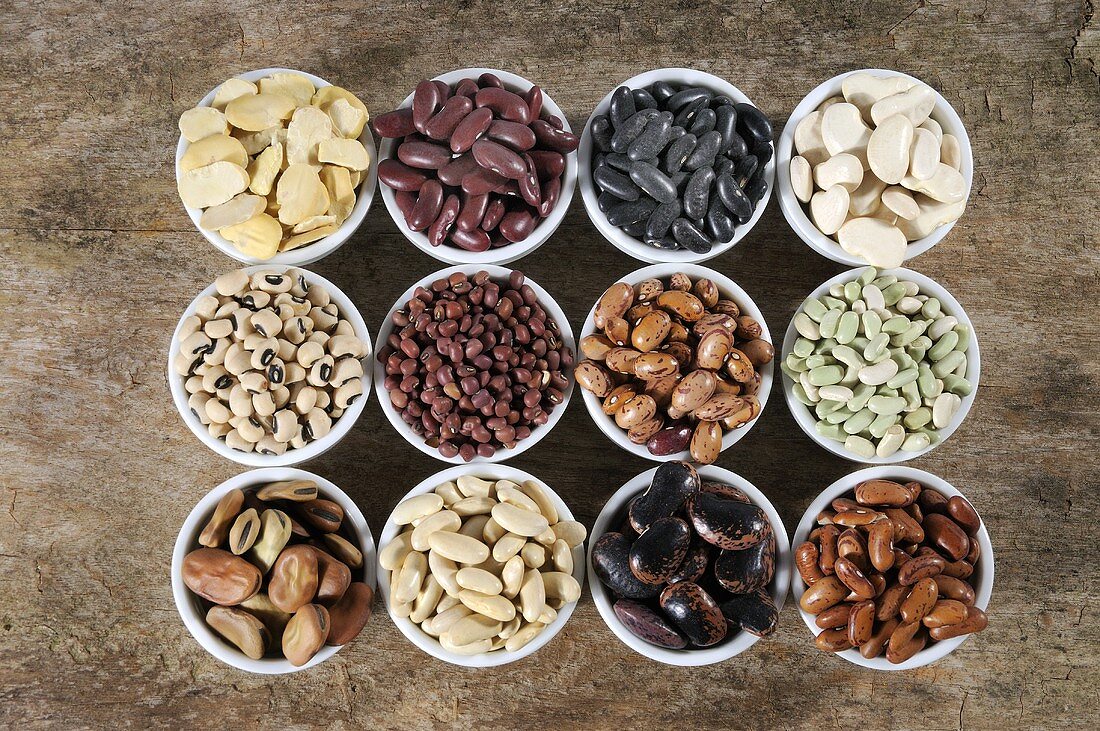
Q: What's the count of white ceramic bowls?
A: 12